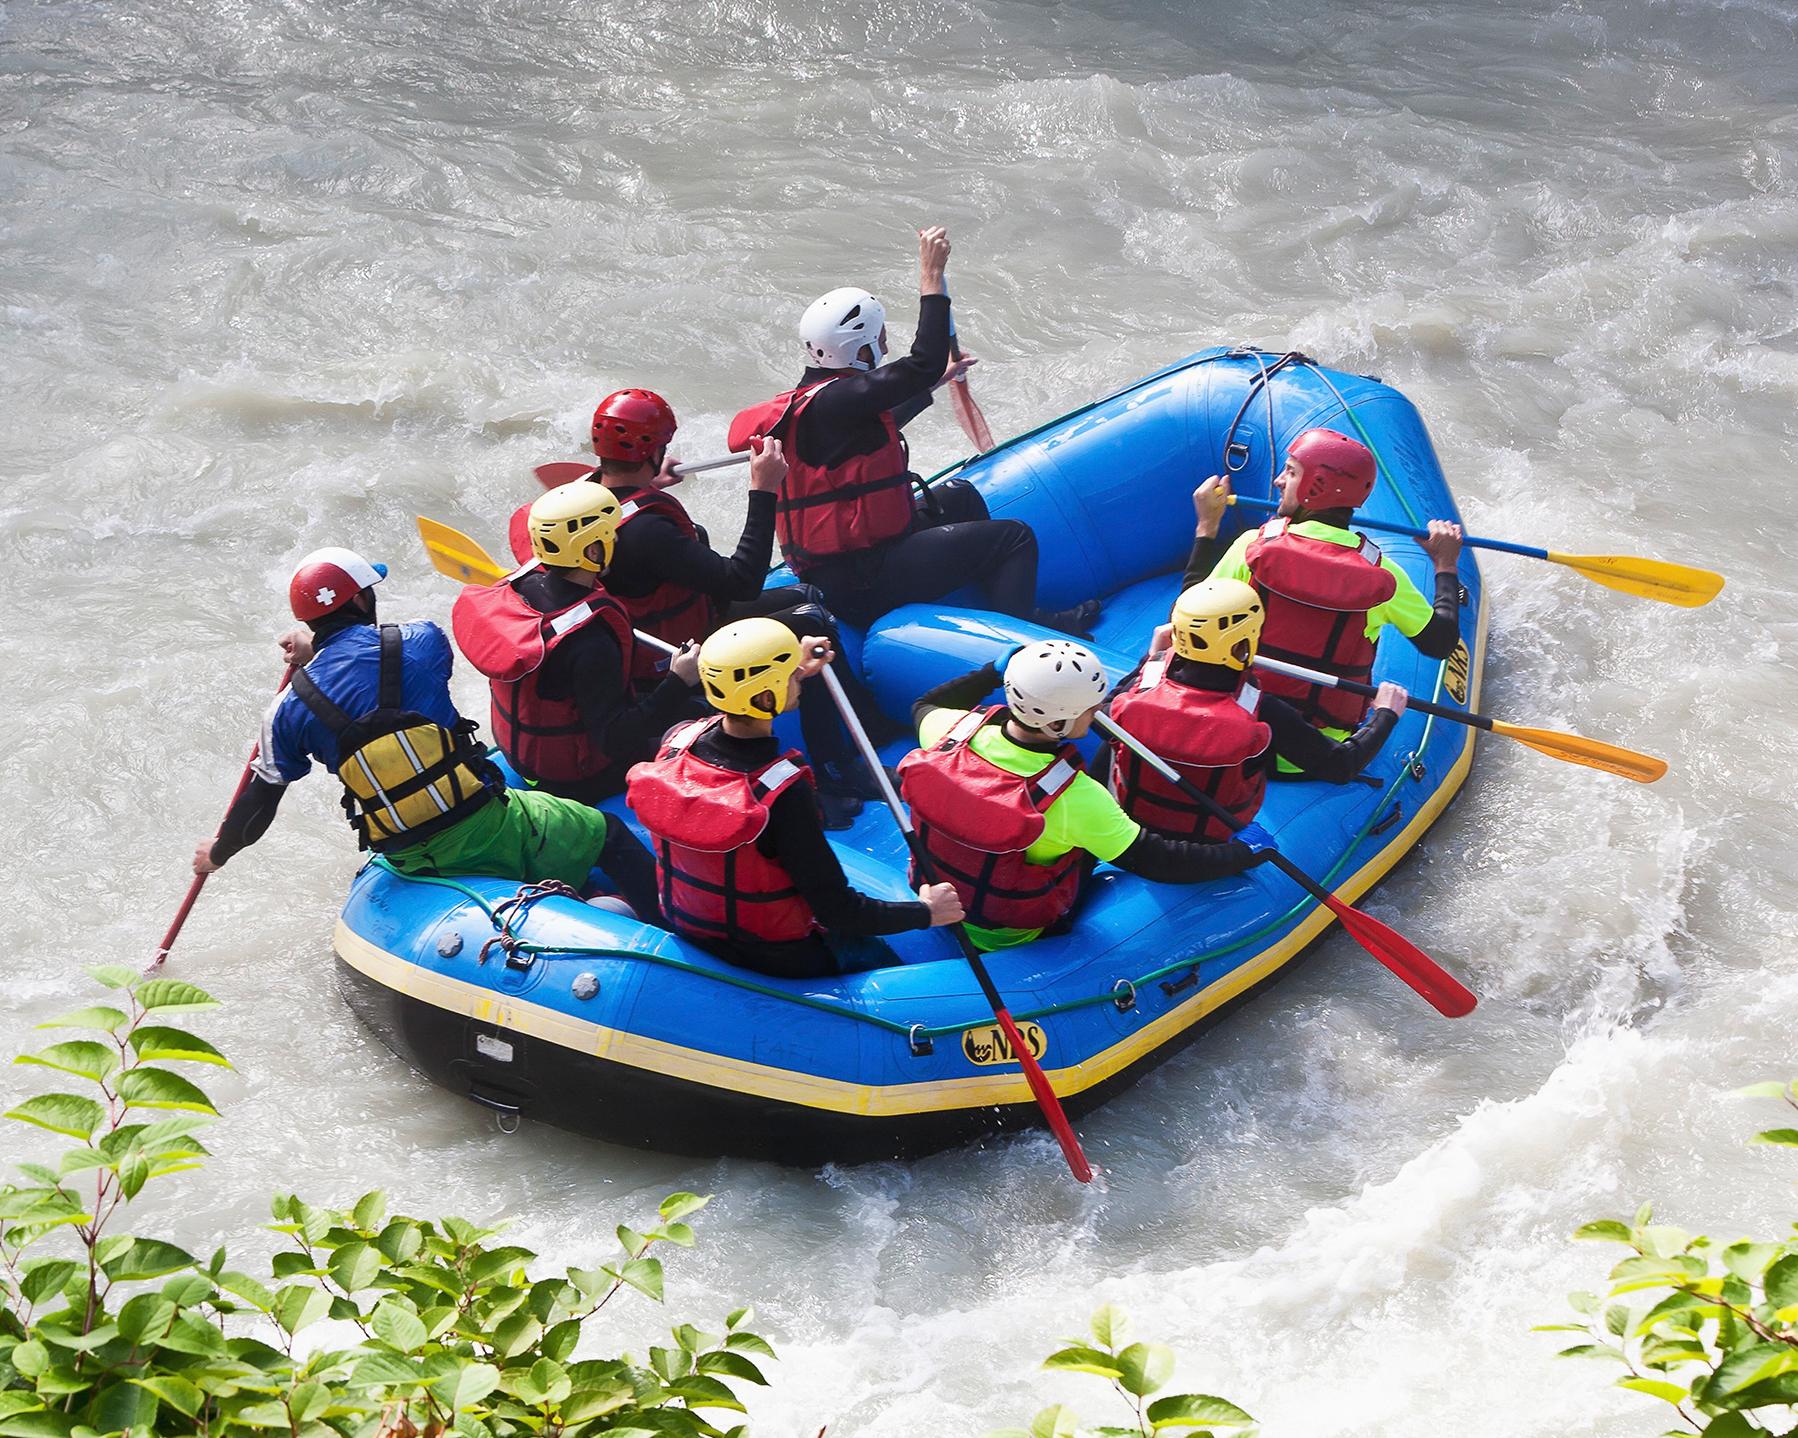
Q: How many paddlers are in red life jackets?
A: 7